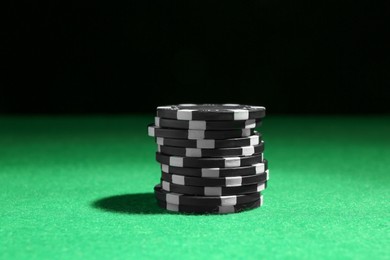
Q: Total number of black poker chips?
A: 11